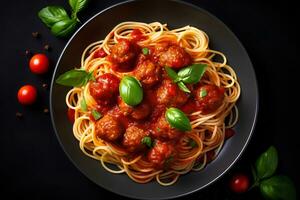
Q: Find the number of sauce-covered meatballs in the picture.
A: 11